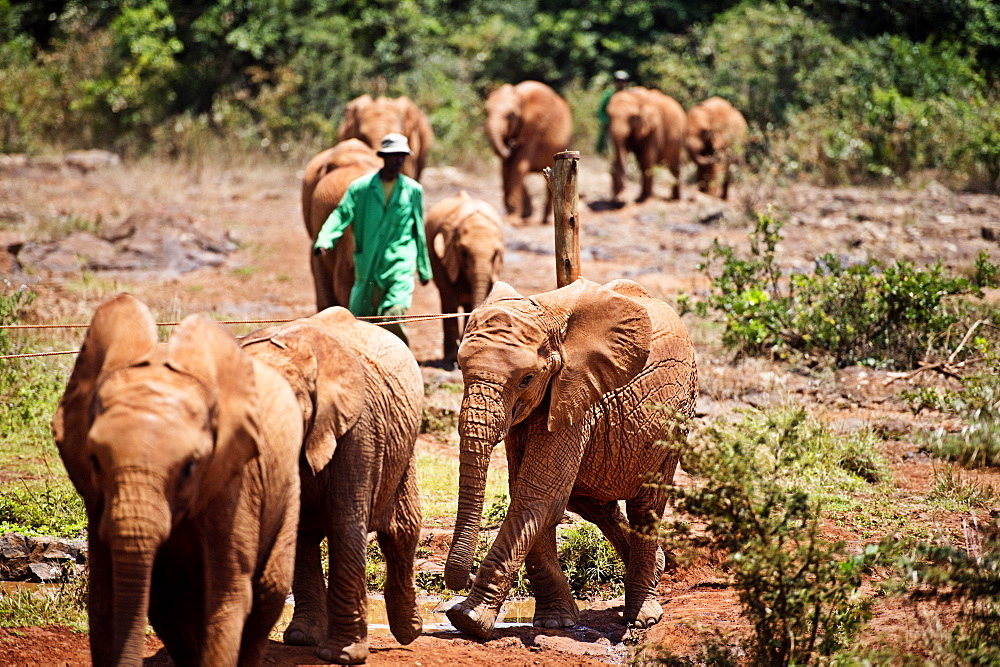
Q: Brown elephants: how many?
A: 9